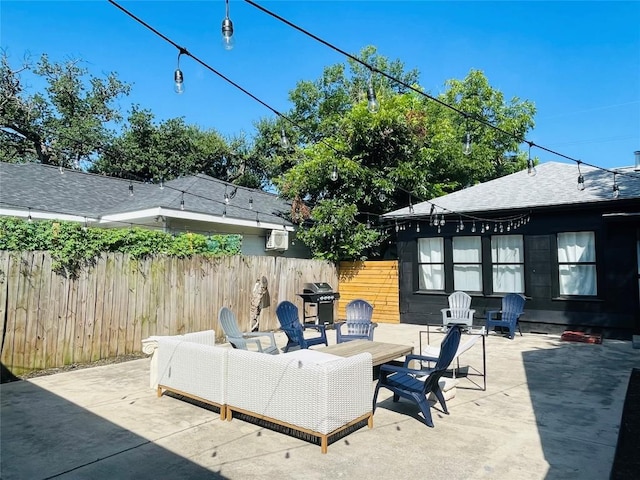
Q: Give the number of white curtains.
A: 4